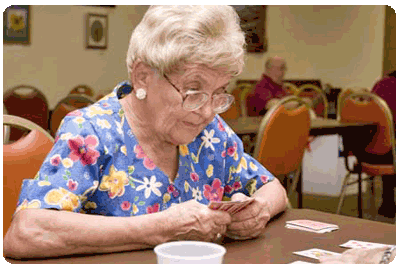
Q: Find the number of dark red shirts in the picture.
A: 2